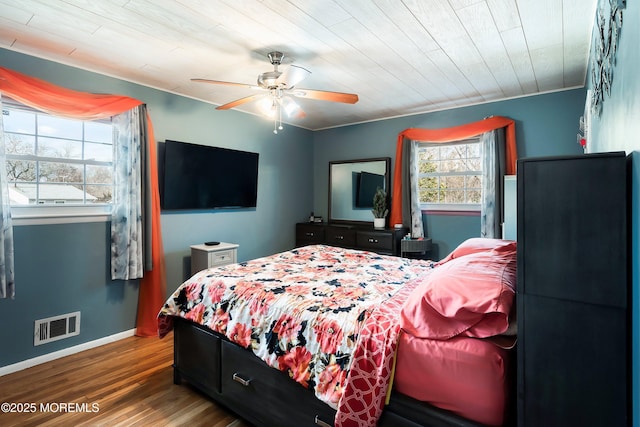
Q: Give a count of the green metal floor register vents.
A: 0